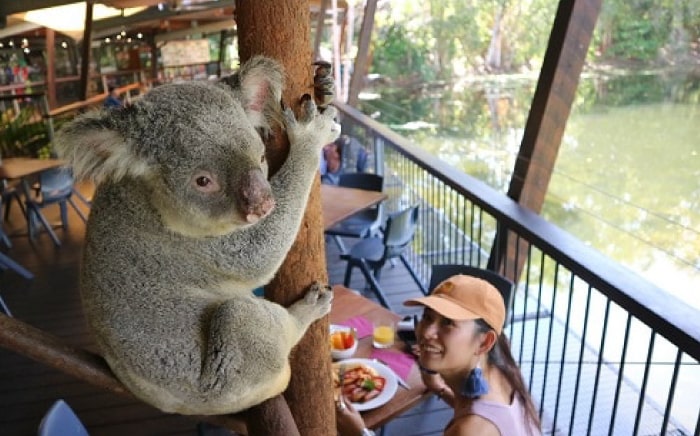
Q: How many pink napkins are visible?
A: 2